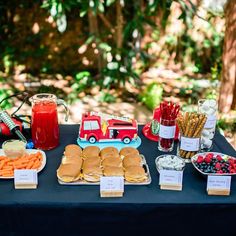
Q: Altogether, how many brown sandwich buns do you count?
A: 12